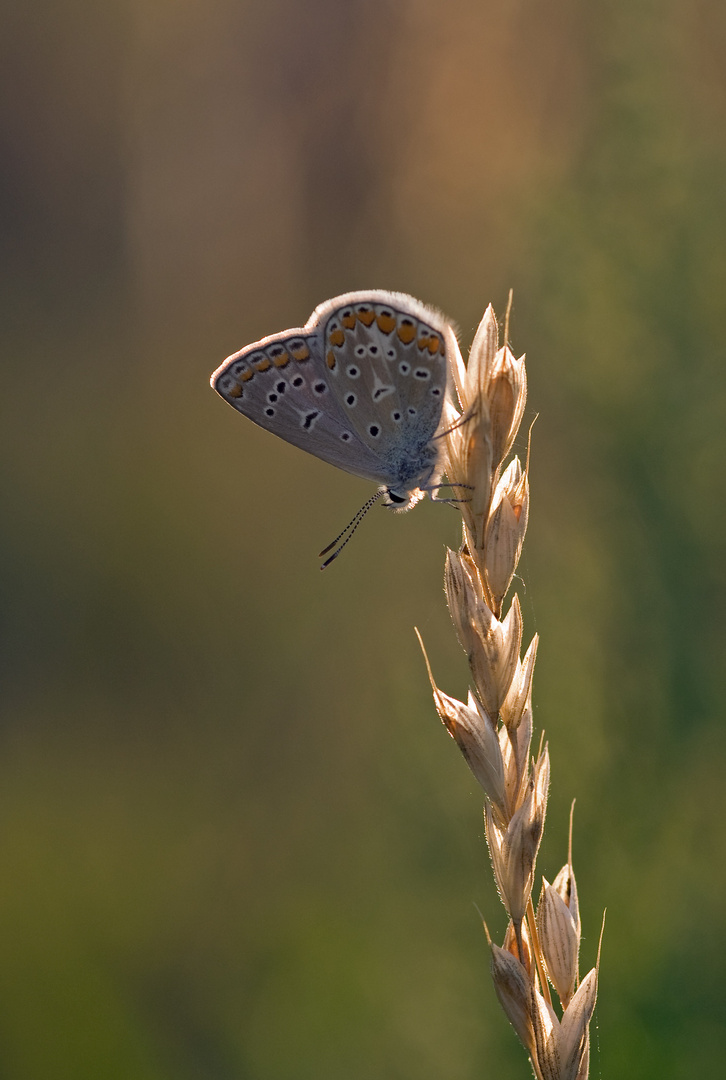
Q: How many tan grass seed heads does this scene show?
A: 1